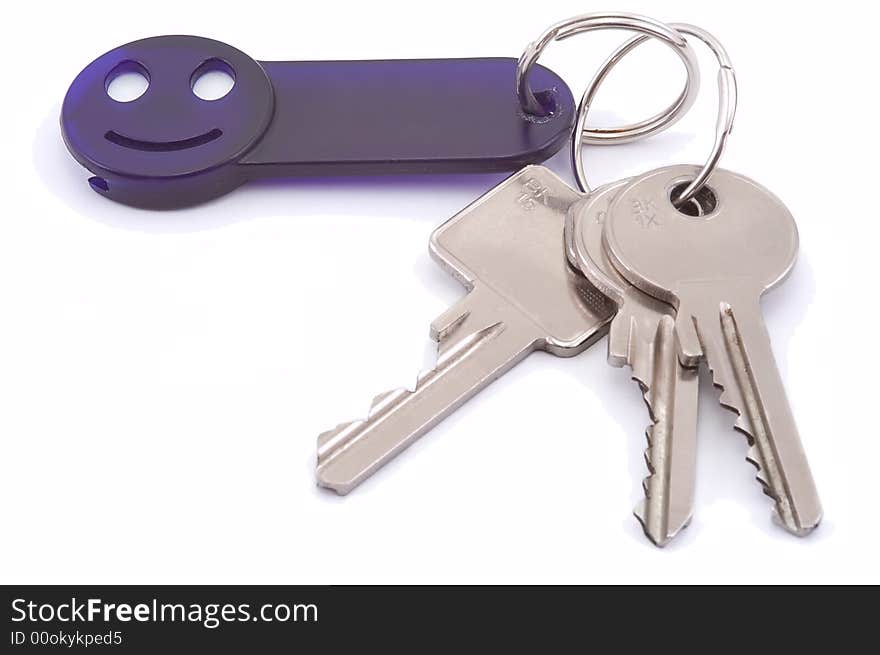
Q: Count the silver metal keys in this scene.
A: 3